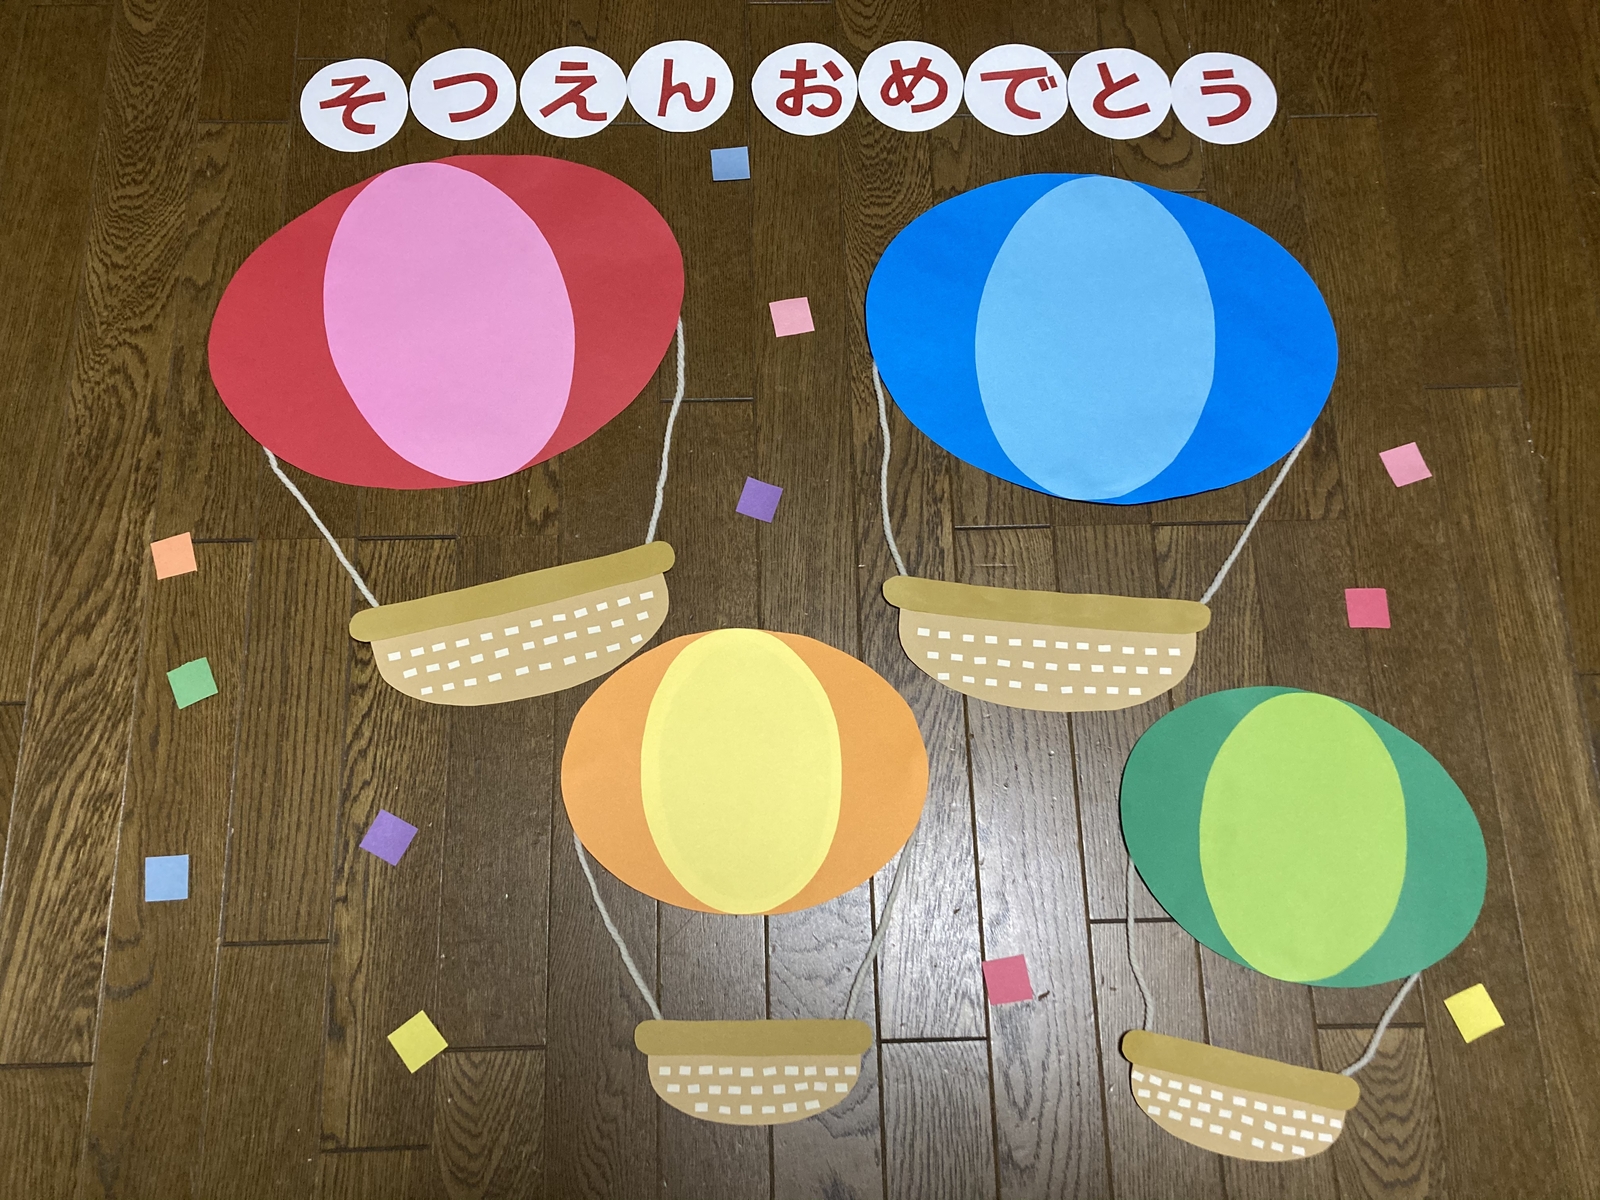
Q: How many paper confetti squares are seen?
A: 12